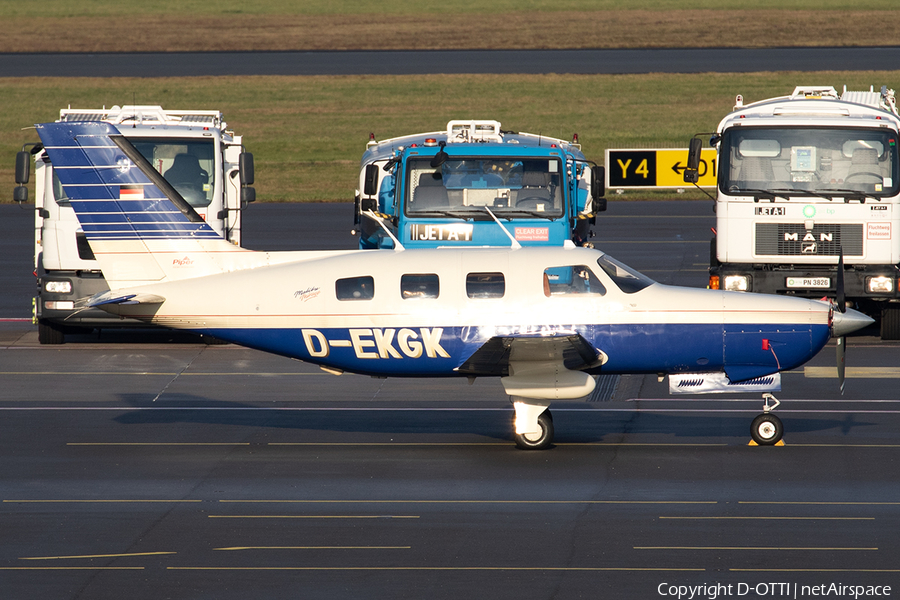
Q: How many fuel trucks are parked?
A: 3